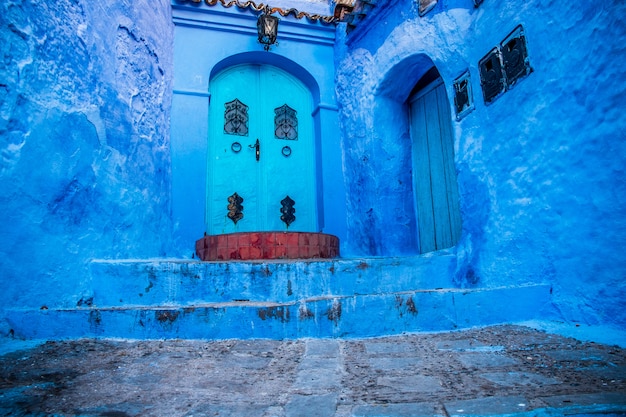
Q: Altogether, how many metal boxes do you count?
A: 3